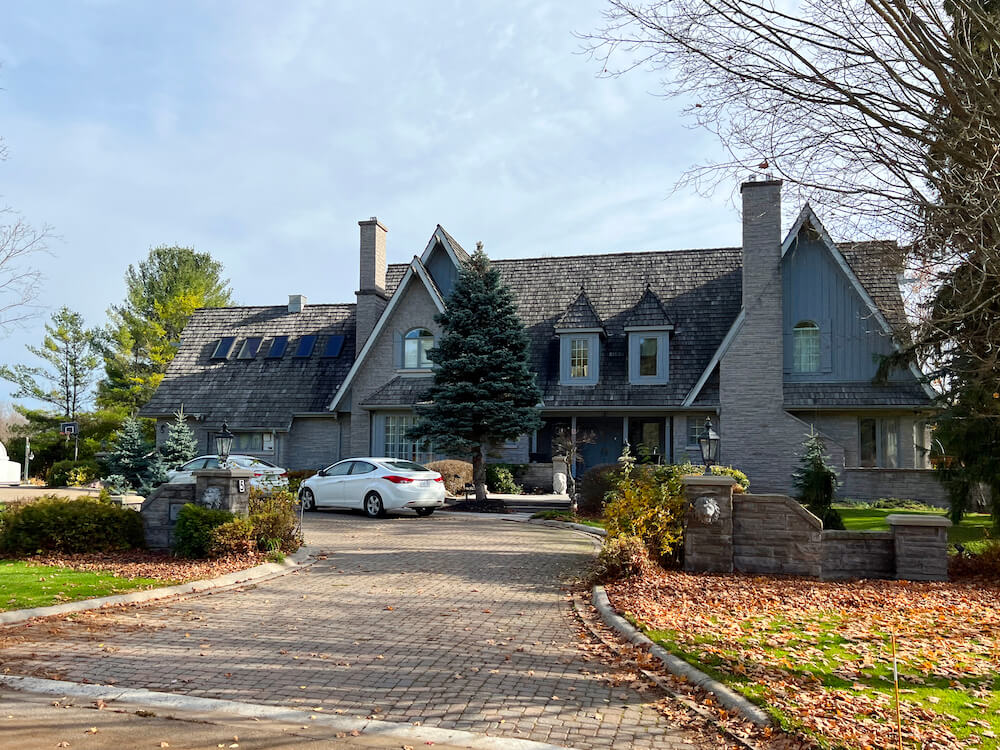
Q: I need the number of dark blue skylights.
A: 5